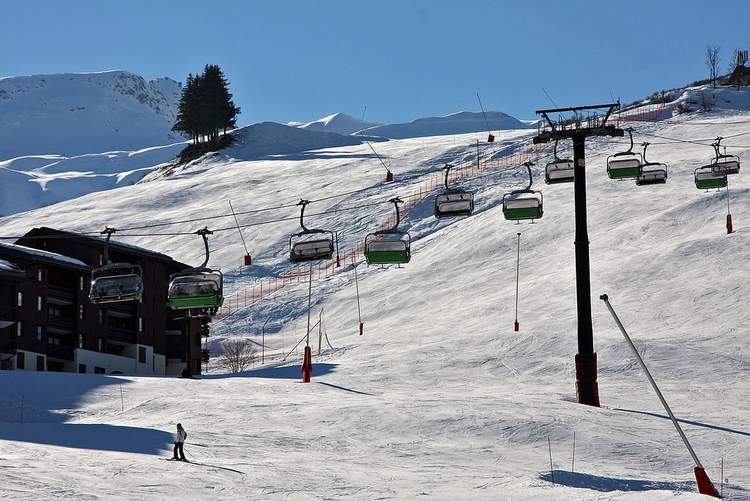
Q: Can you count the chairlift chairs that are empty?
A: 10